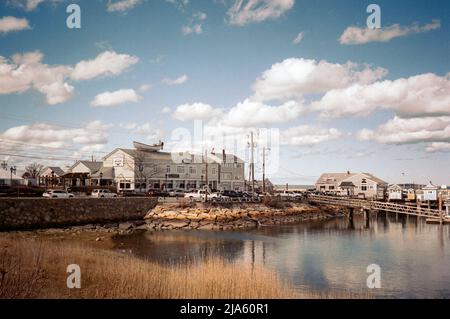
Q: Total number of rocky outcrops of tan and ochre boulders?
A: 1